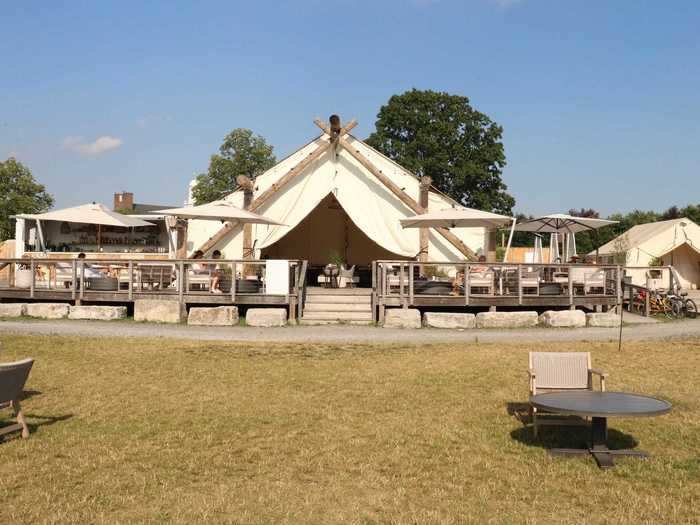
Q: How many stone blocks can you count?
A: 11